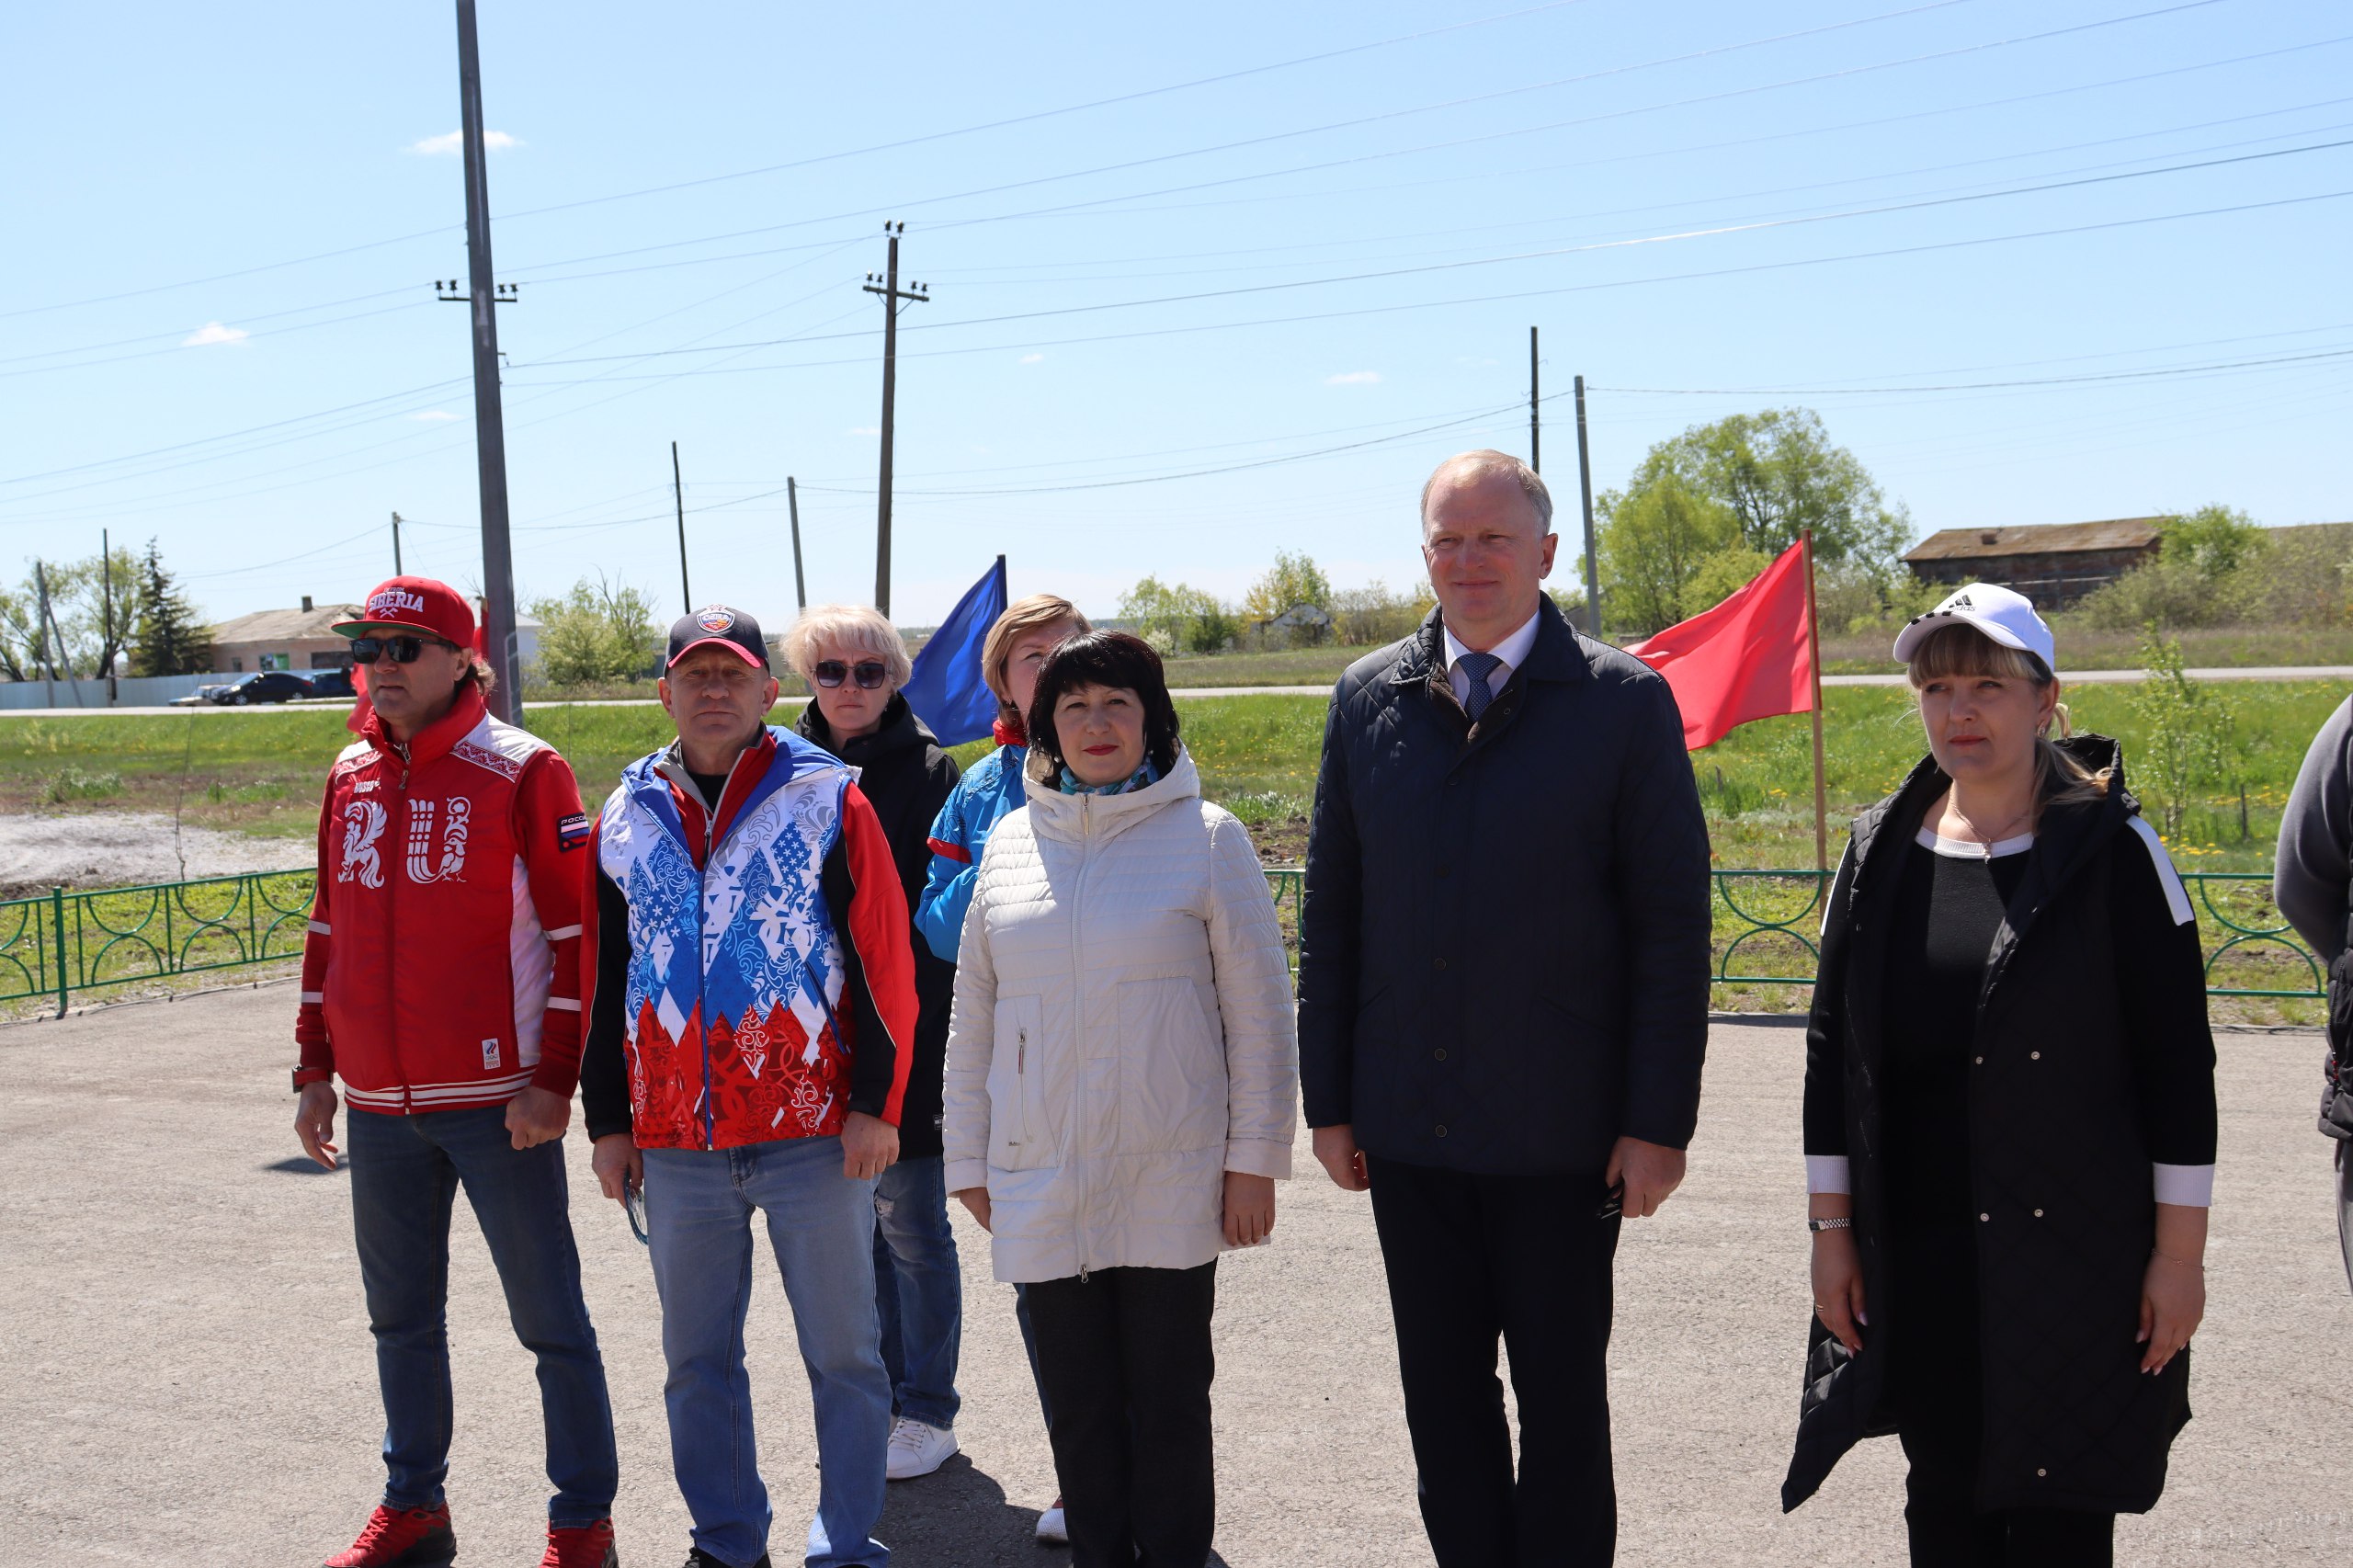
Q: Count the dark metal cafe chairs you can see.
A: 0